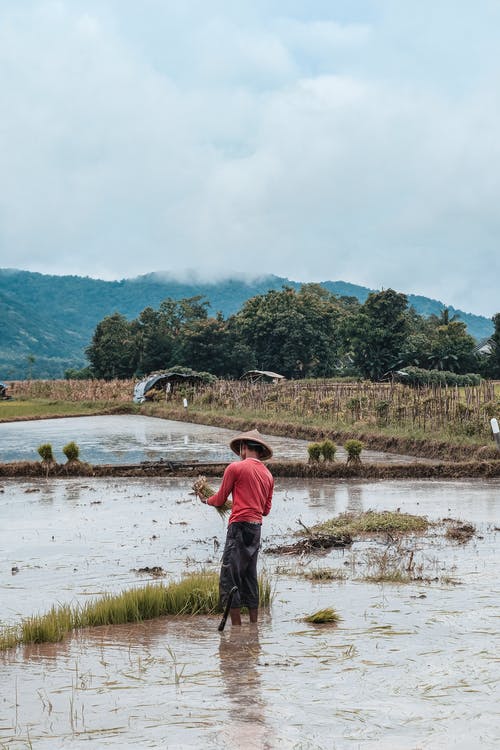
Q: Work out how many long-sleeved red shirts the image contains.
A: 1